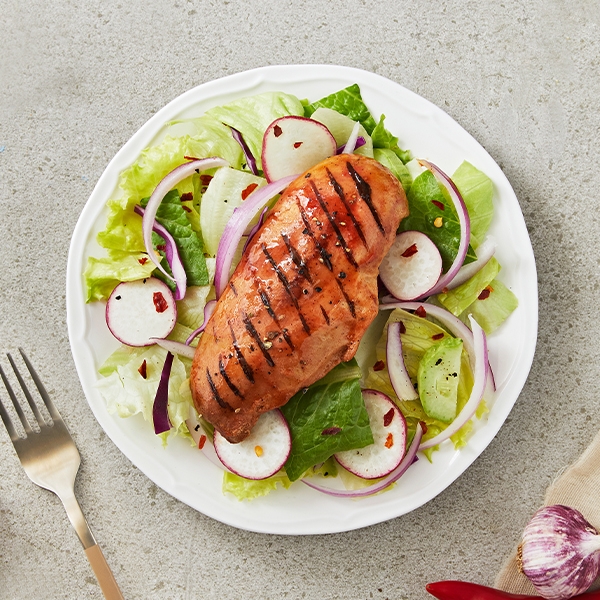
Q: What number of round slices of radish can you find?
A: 5